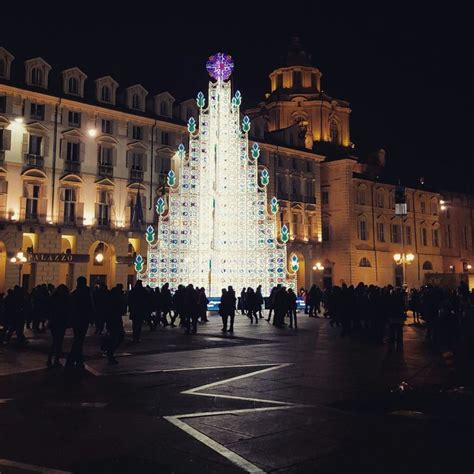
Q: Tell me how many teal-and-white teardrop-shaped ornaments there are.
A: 14